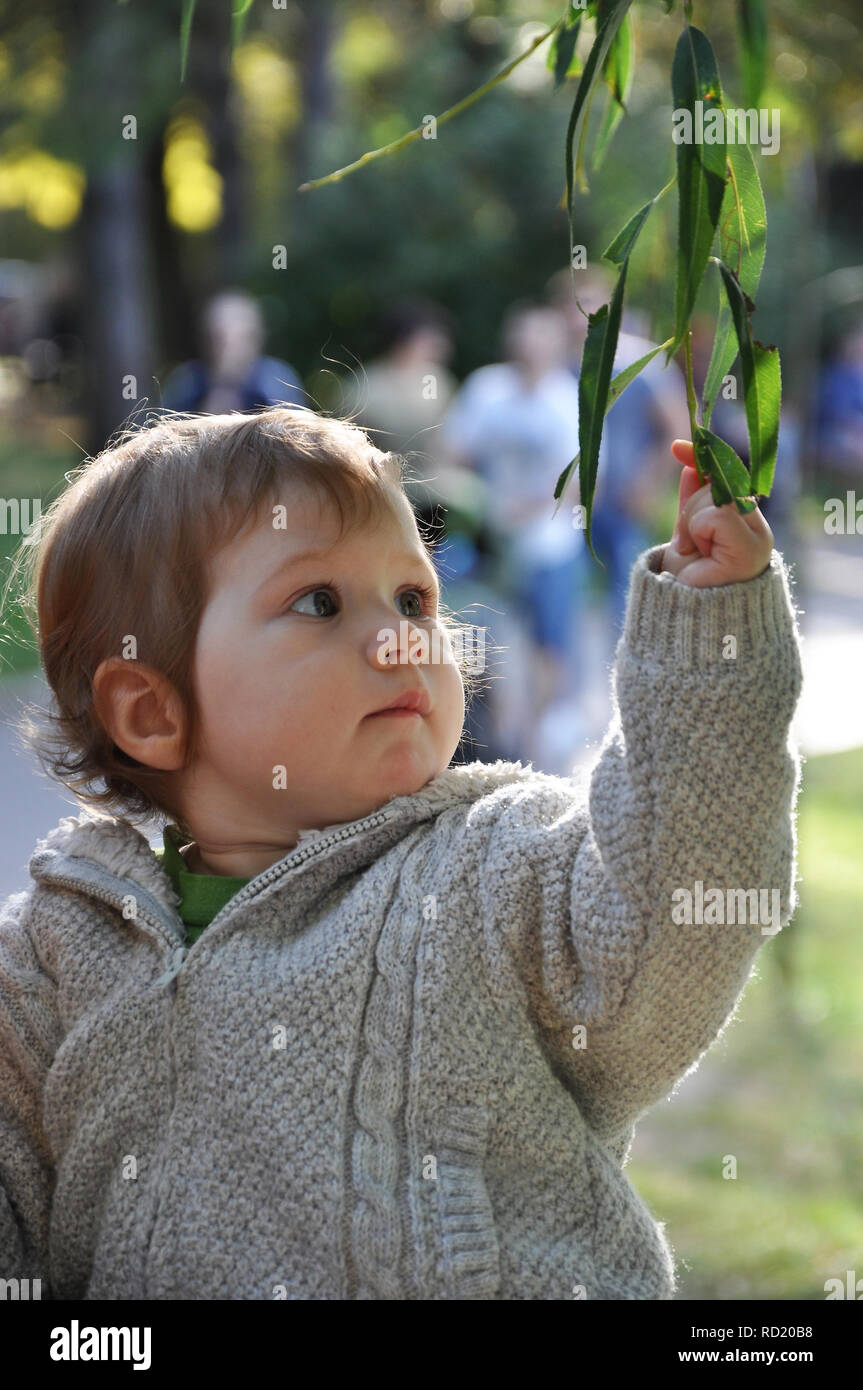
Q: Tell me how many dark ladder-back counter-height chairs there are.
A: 0